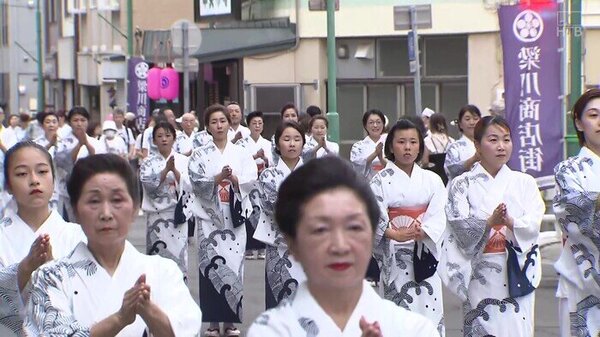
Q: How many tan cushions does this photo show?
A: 0